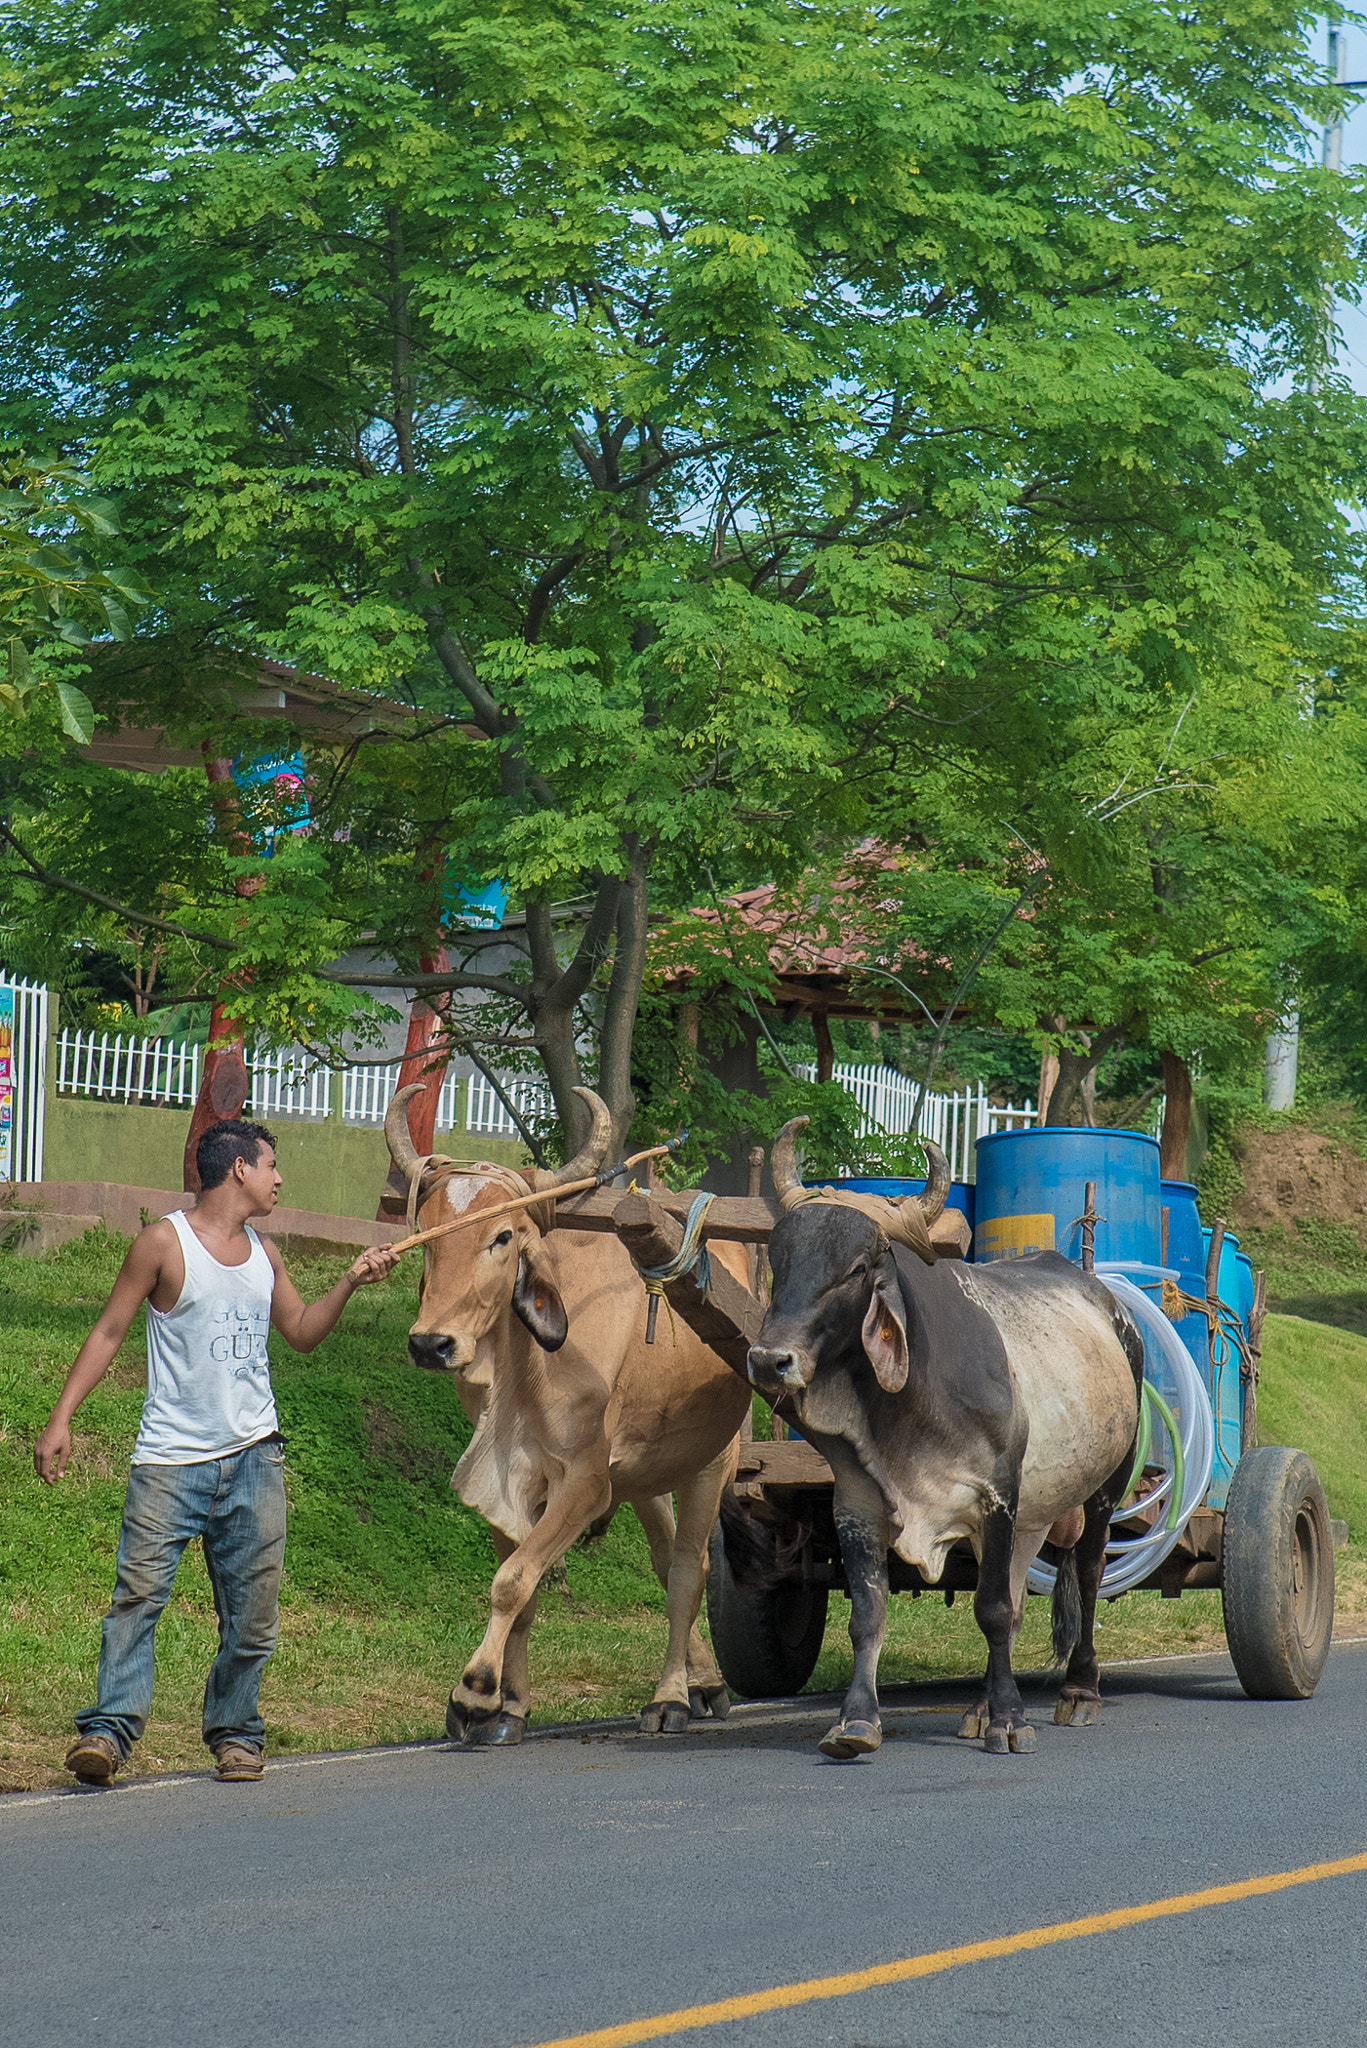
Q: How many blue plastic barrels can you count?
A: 5